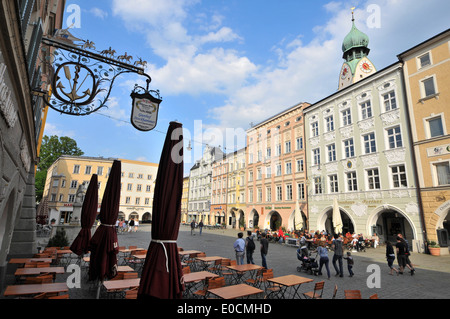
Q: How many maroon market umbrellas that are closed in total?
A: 3